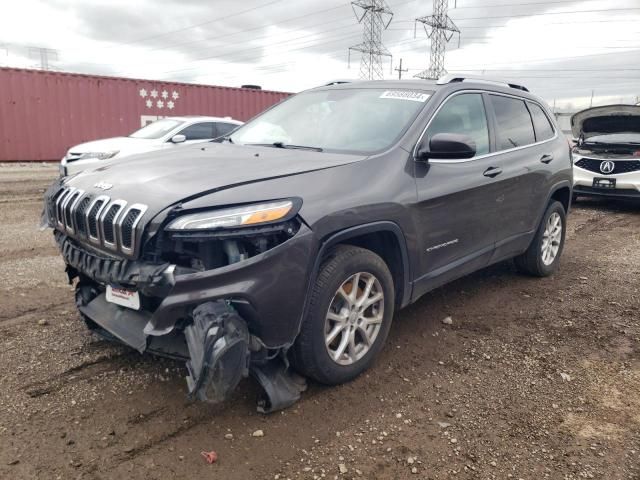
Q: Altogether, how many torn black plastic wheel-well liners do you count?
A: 1